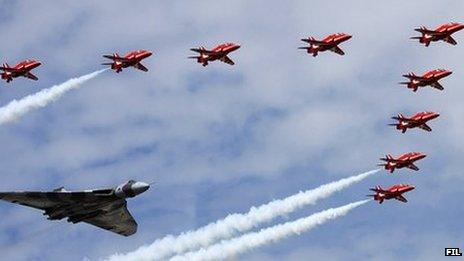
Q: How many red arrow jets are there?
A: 9